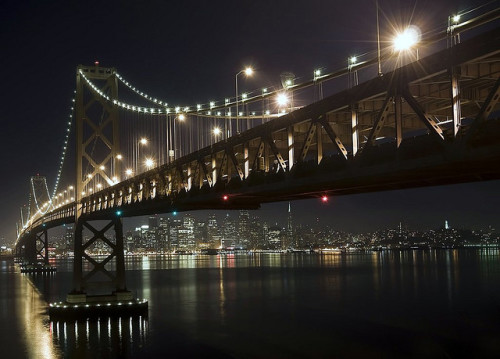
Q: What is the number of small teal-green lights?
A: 2